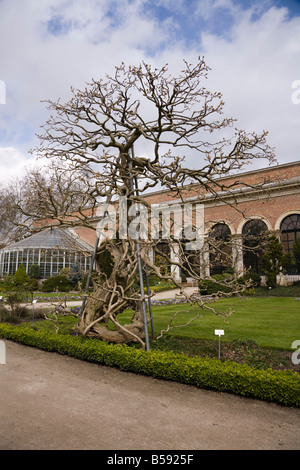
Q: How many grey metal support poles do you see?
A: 3